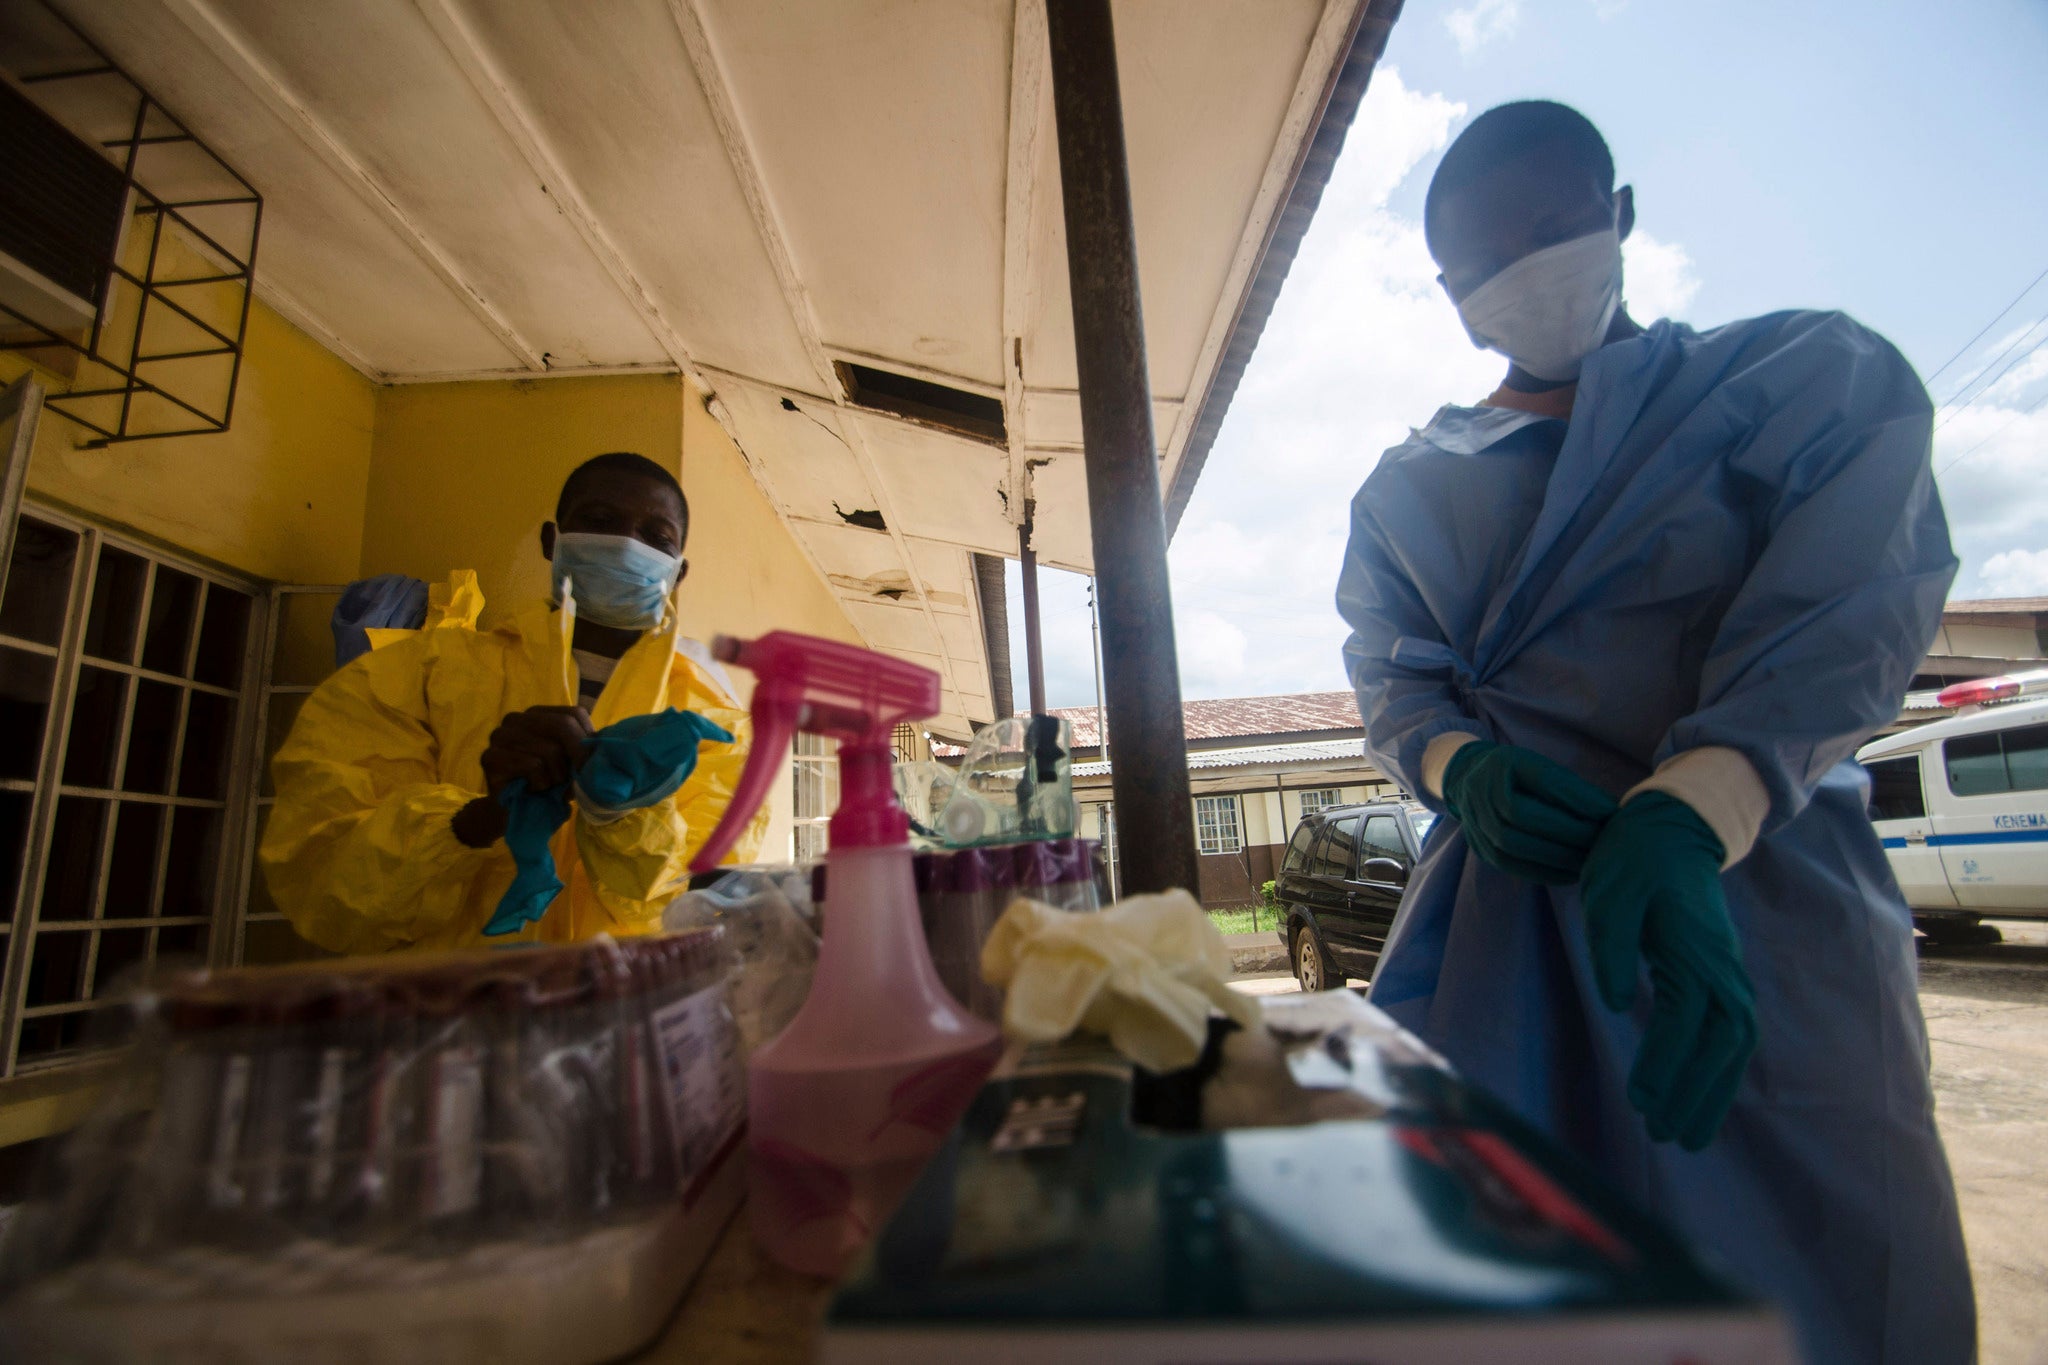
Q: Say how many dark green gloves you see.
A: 2